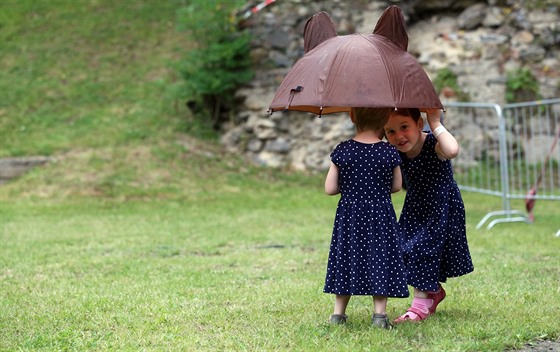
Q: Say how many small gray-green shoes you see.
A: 2